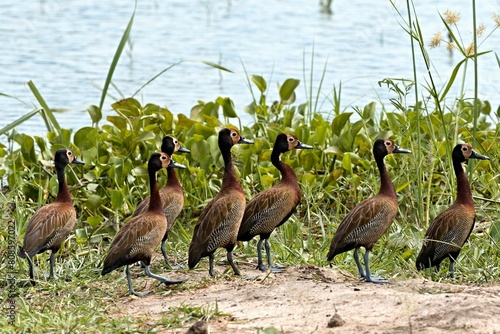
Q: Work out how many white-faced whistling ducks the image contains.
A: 7